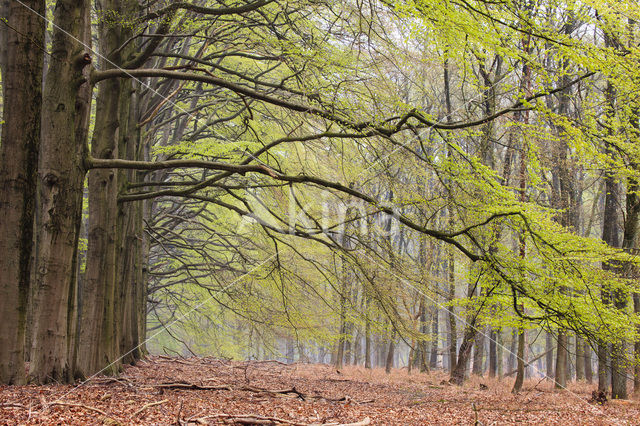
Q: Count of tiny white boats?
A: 0